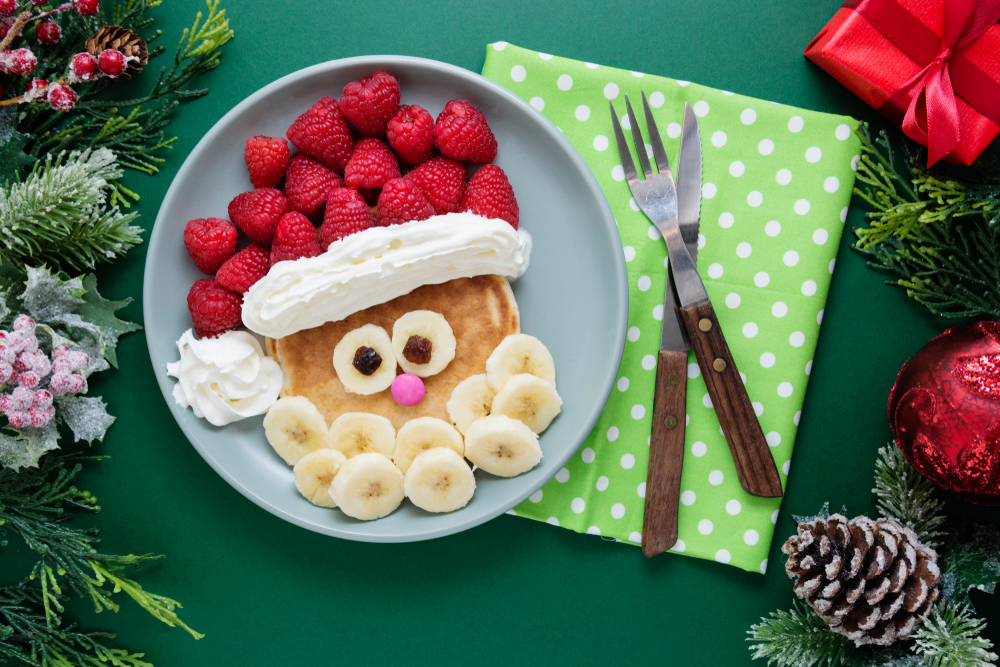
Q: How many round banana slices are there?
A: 12